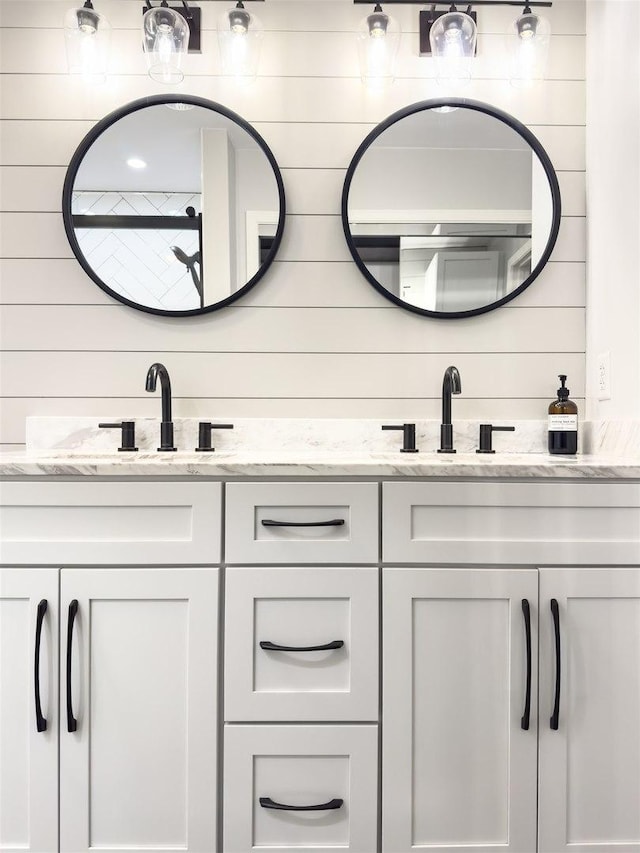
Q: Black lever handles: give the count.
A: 4